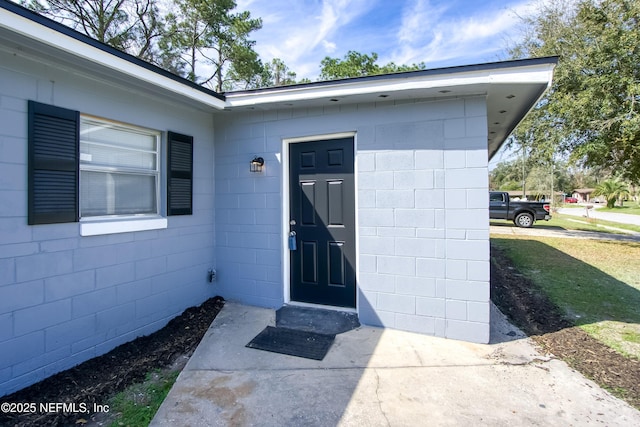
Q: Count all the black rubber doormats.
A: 1